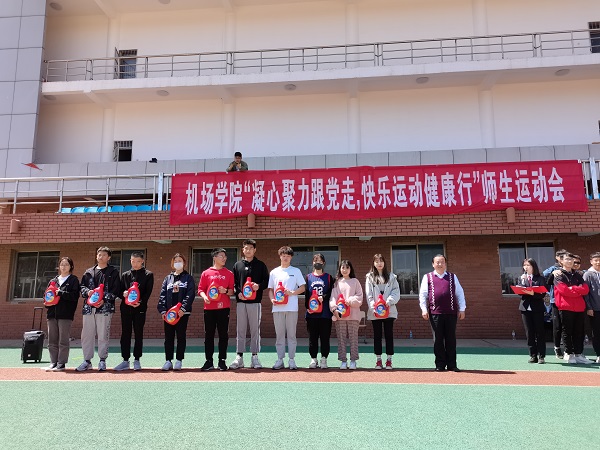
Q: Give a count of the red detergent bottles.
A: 10